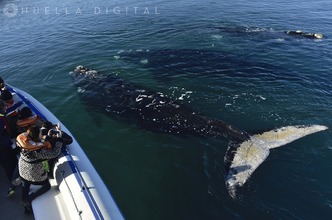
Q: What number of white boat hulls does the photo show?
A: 1